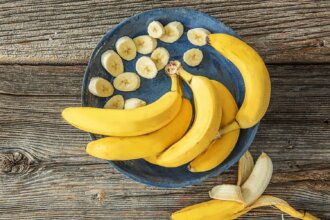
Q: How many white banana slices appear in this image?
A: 13